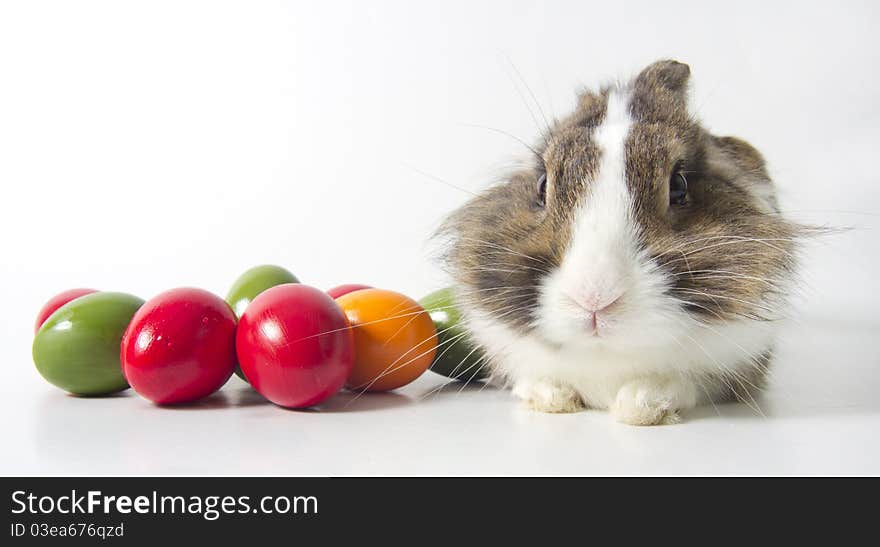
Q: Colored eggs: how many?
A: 8